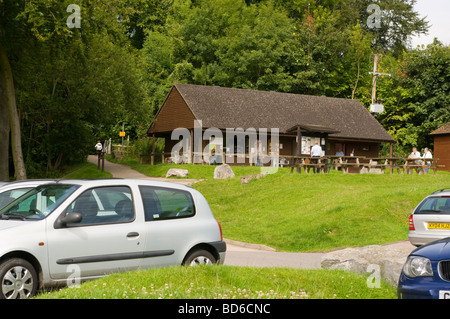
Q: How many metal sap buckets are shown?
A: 0